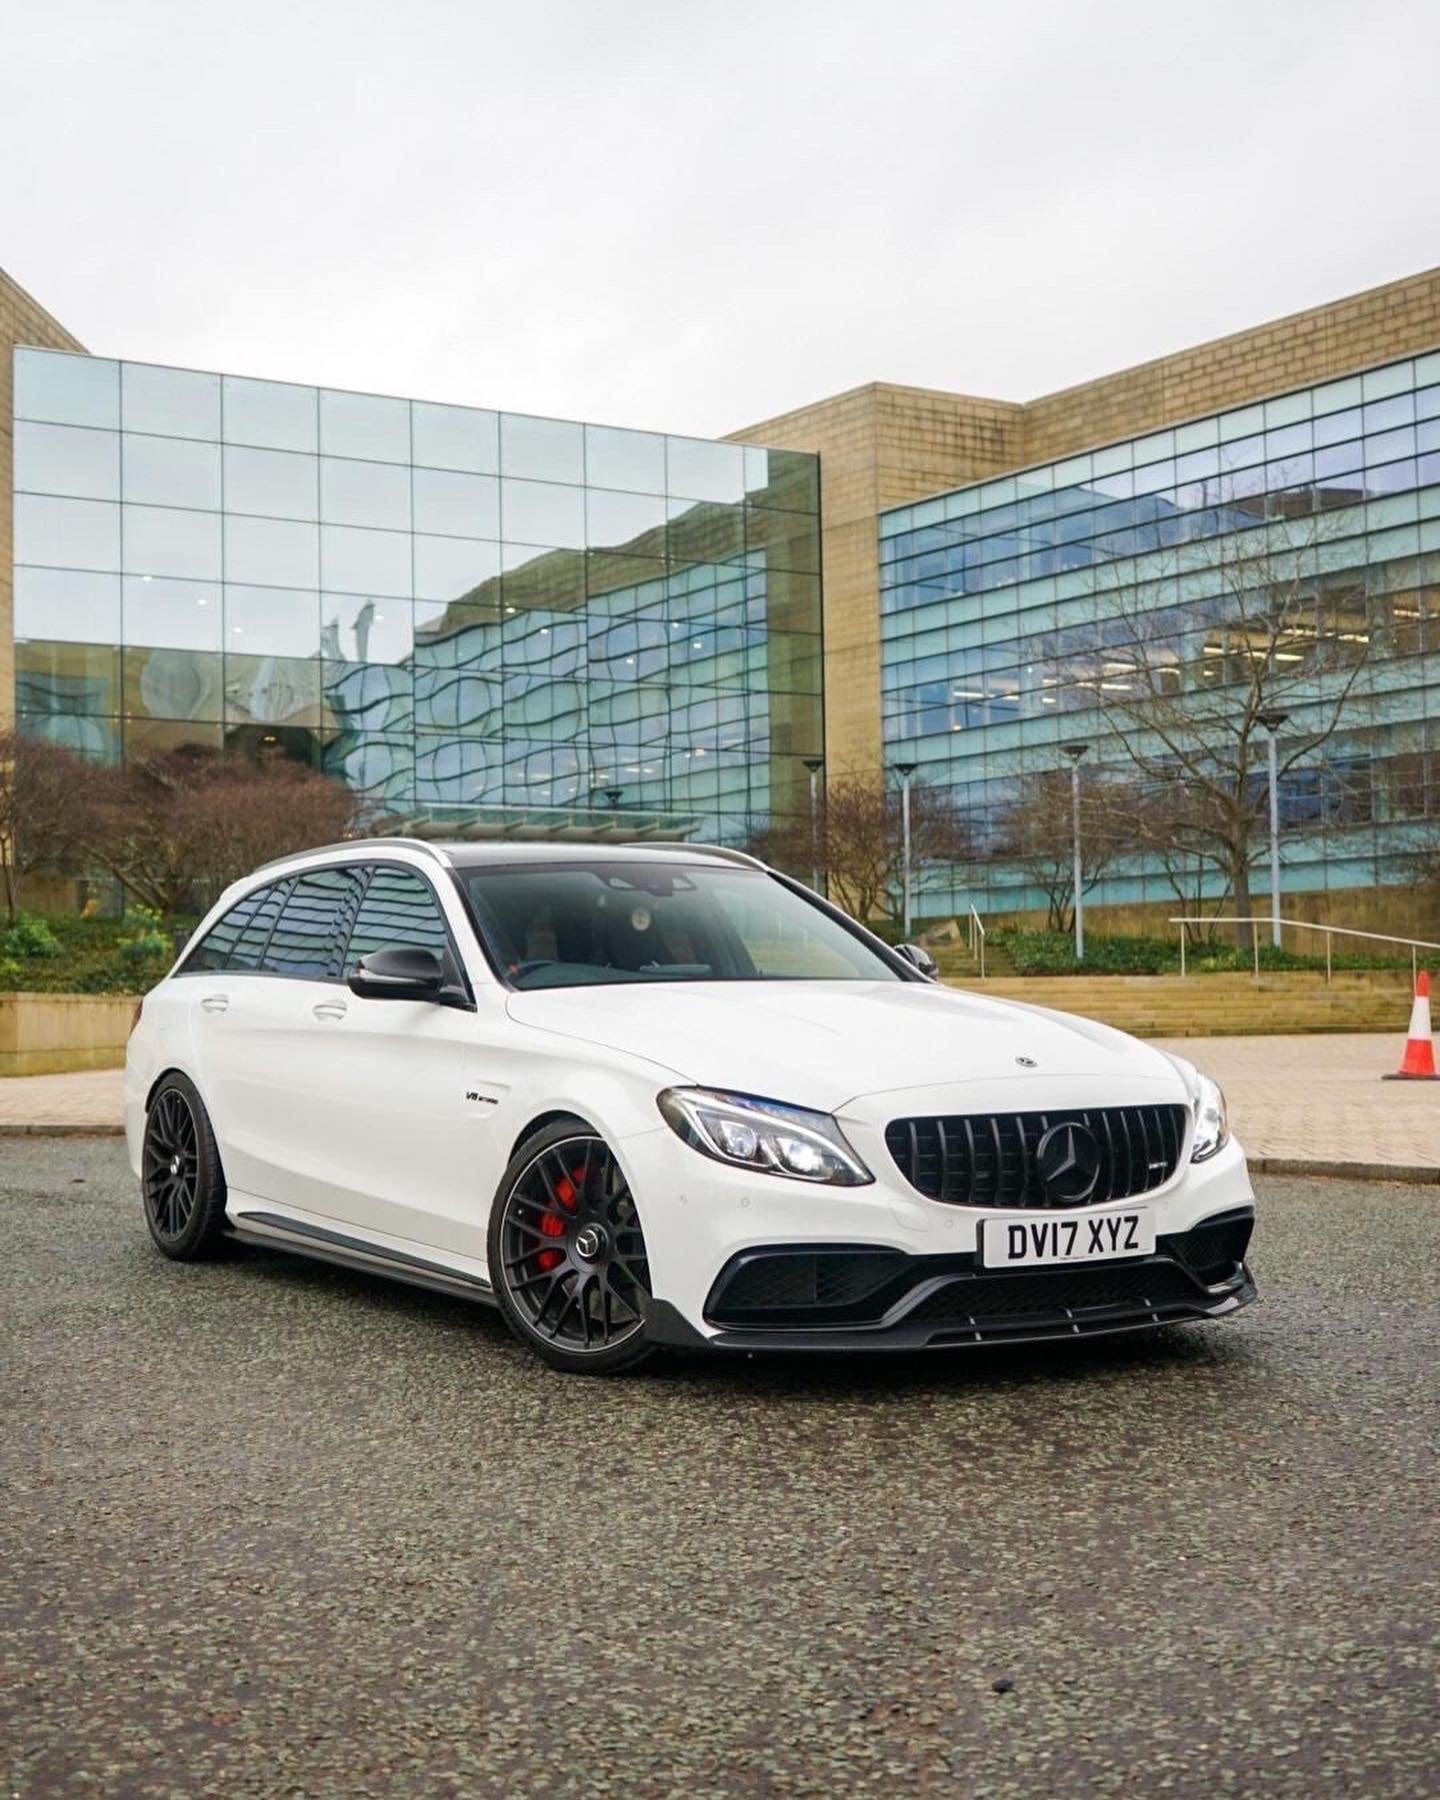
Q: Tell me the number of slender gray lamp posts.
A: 4